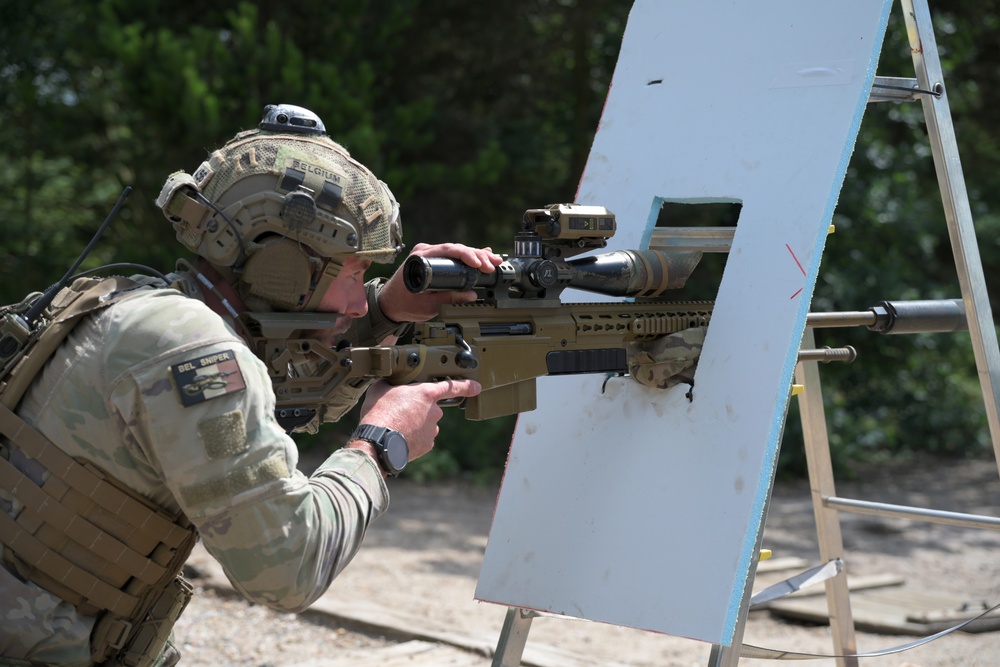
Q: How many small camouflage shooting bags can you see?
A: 1